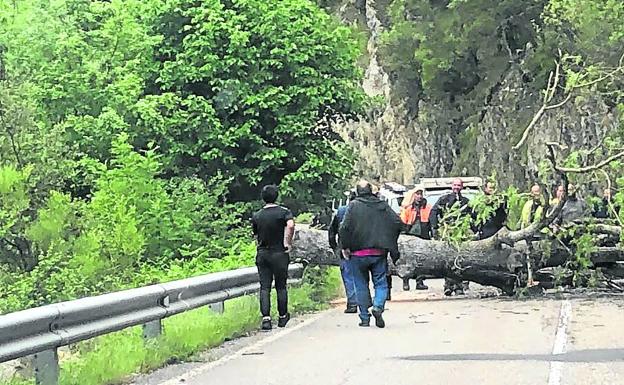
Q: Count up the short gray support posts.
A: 3